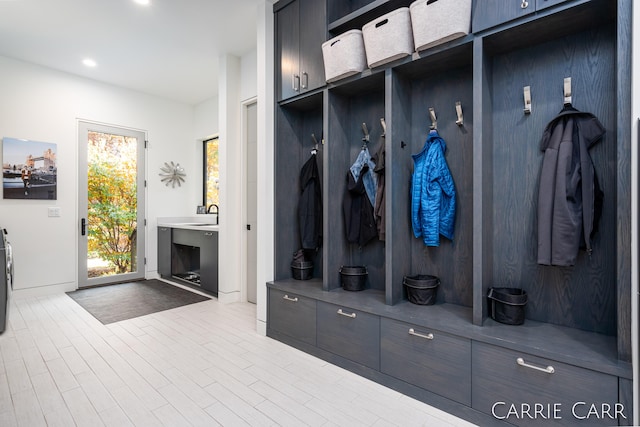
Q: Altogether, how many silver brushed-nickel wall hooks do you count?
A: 7